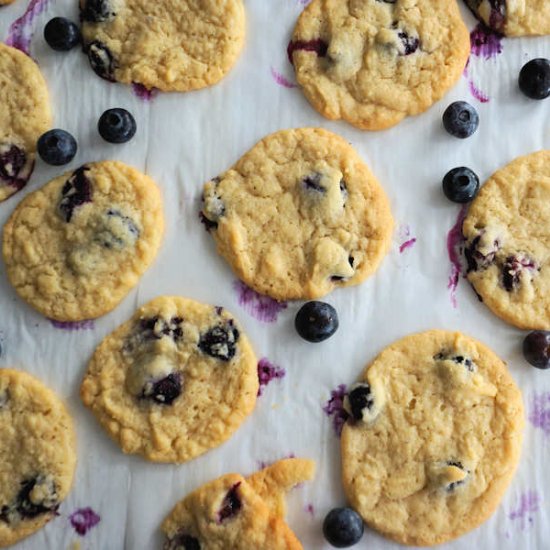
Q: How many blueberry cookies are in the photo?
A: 11